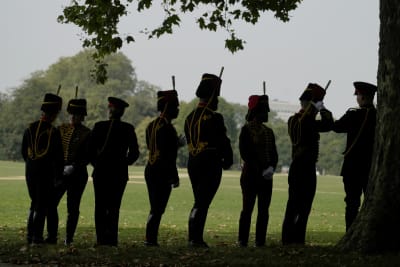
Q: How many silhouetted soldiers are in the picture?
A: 8